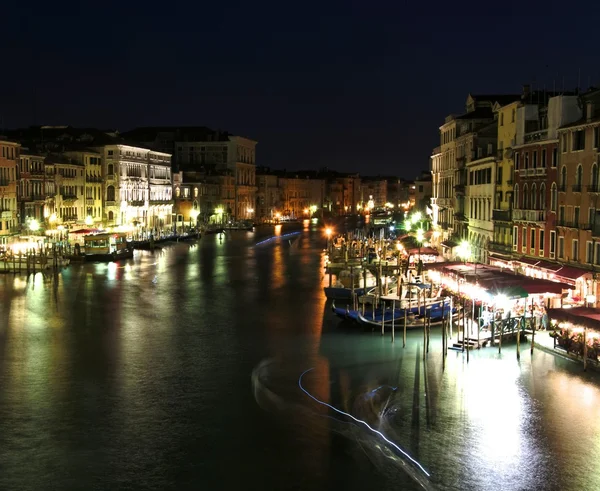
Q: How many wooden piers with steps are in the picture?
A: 1